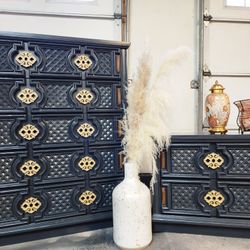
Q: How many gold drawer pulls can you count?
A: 12